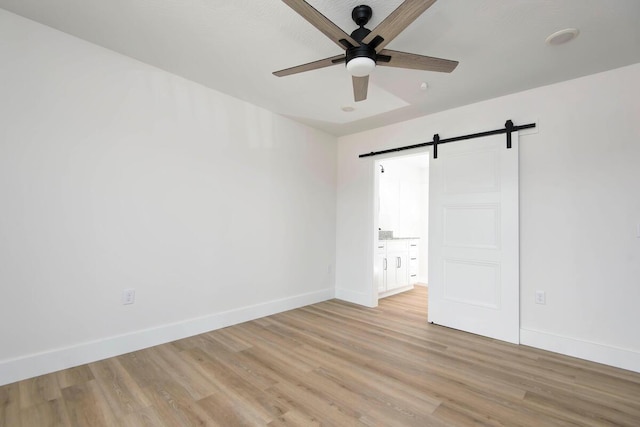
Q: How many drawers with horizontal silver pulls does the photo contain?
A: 4